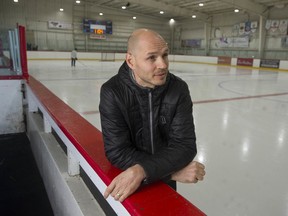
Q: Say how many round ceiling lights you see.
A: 11